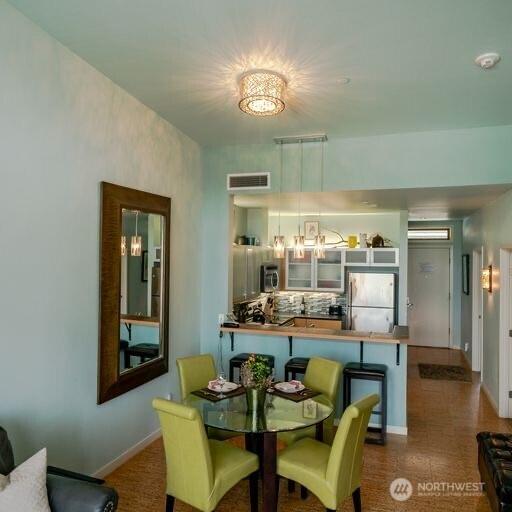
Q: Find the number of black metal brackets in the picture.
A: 4